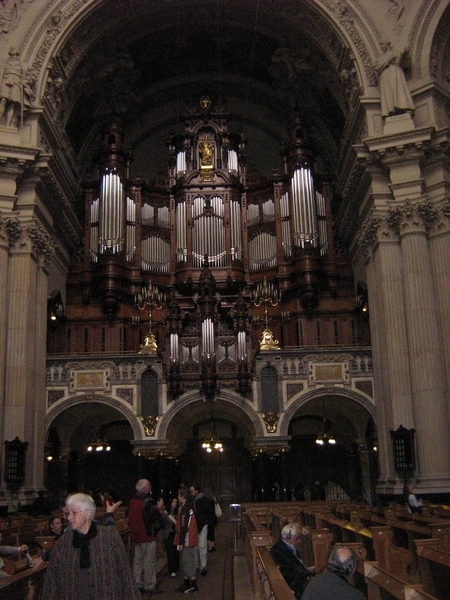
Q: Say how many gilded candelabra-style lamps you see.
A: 2